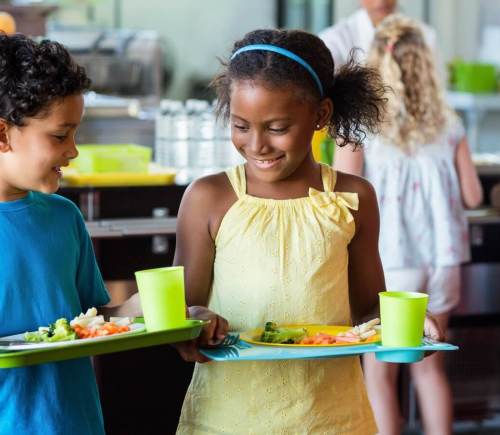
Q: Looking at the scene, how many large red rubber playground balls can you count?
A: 0